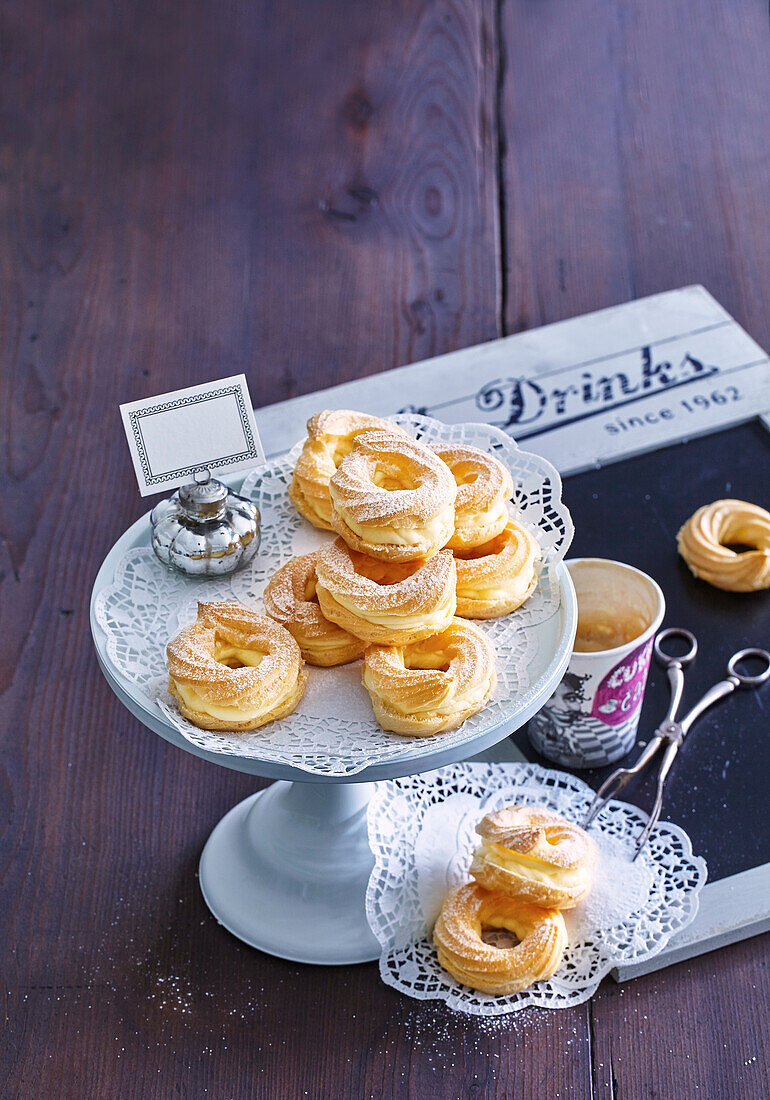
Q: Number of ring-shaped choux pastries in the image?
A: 11